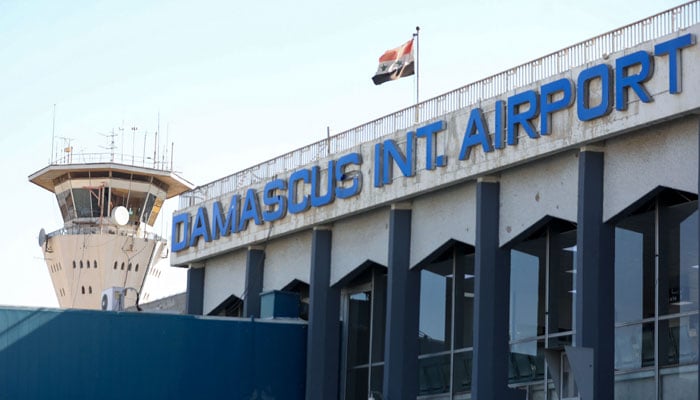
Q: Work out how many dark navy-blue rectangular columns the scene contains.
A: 6